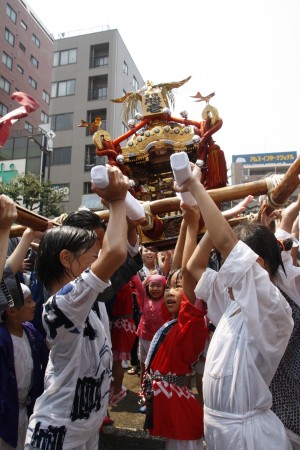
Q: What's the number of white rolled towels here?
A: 2